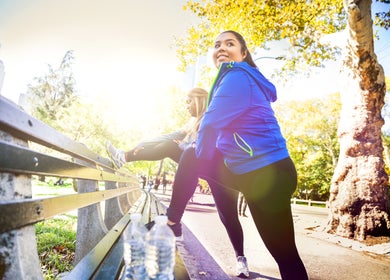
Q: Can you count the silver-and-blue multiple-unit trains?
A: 0